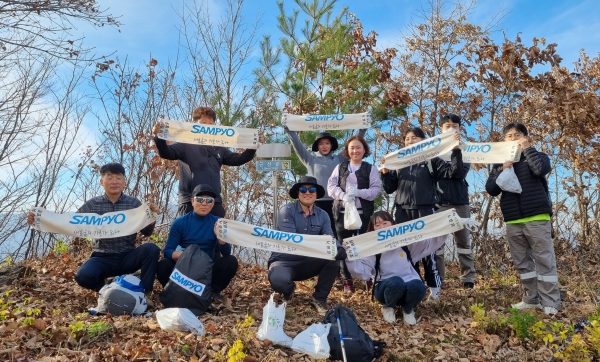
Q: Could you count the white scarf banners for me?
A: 7